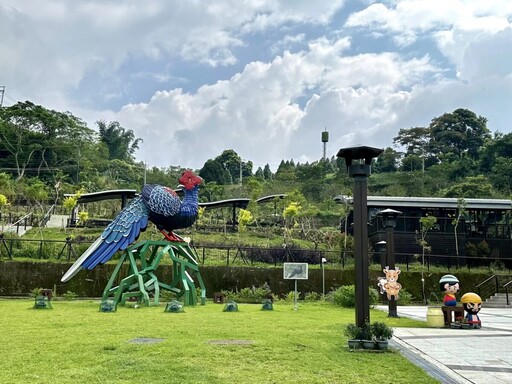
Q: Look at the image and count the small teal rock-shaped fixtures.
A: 5